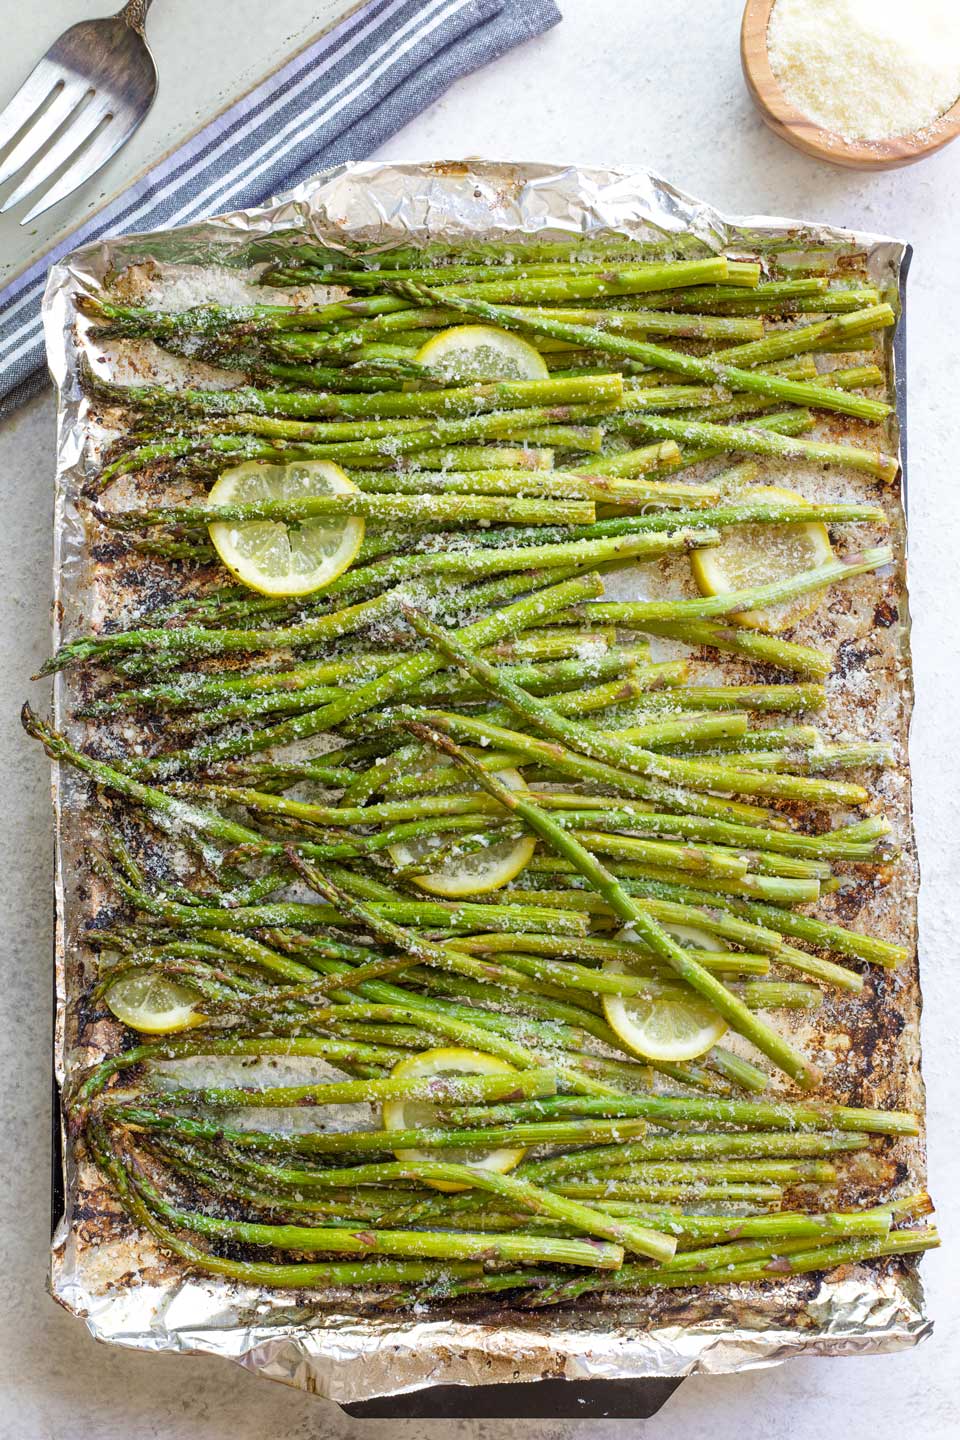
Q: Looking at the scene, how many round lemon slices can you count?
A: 7